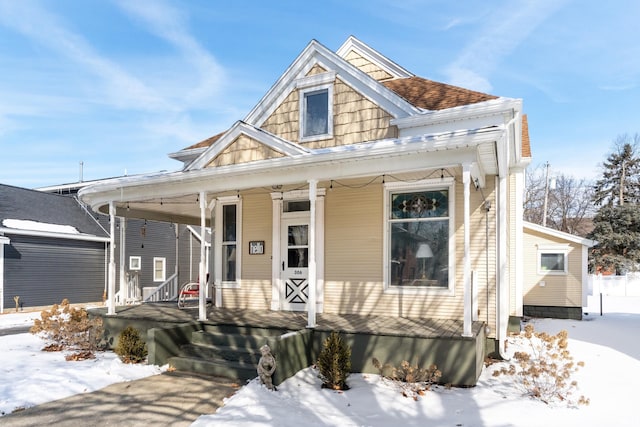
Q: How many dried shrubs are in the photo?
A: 3